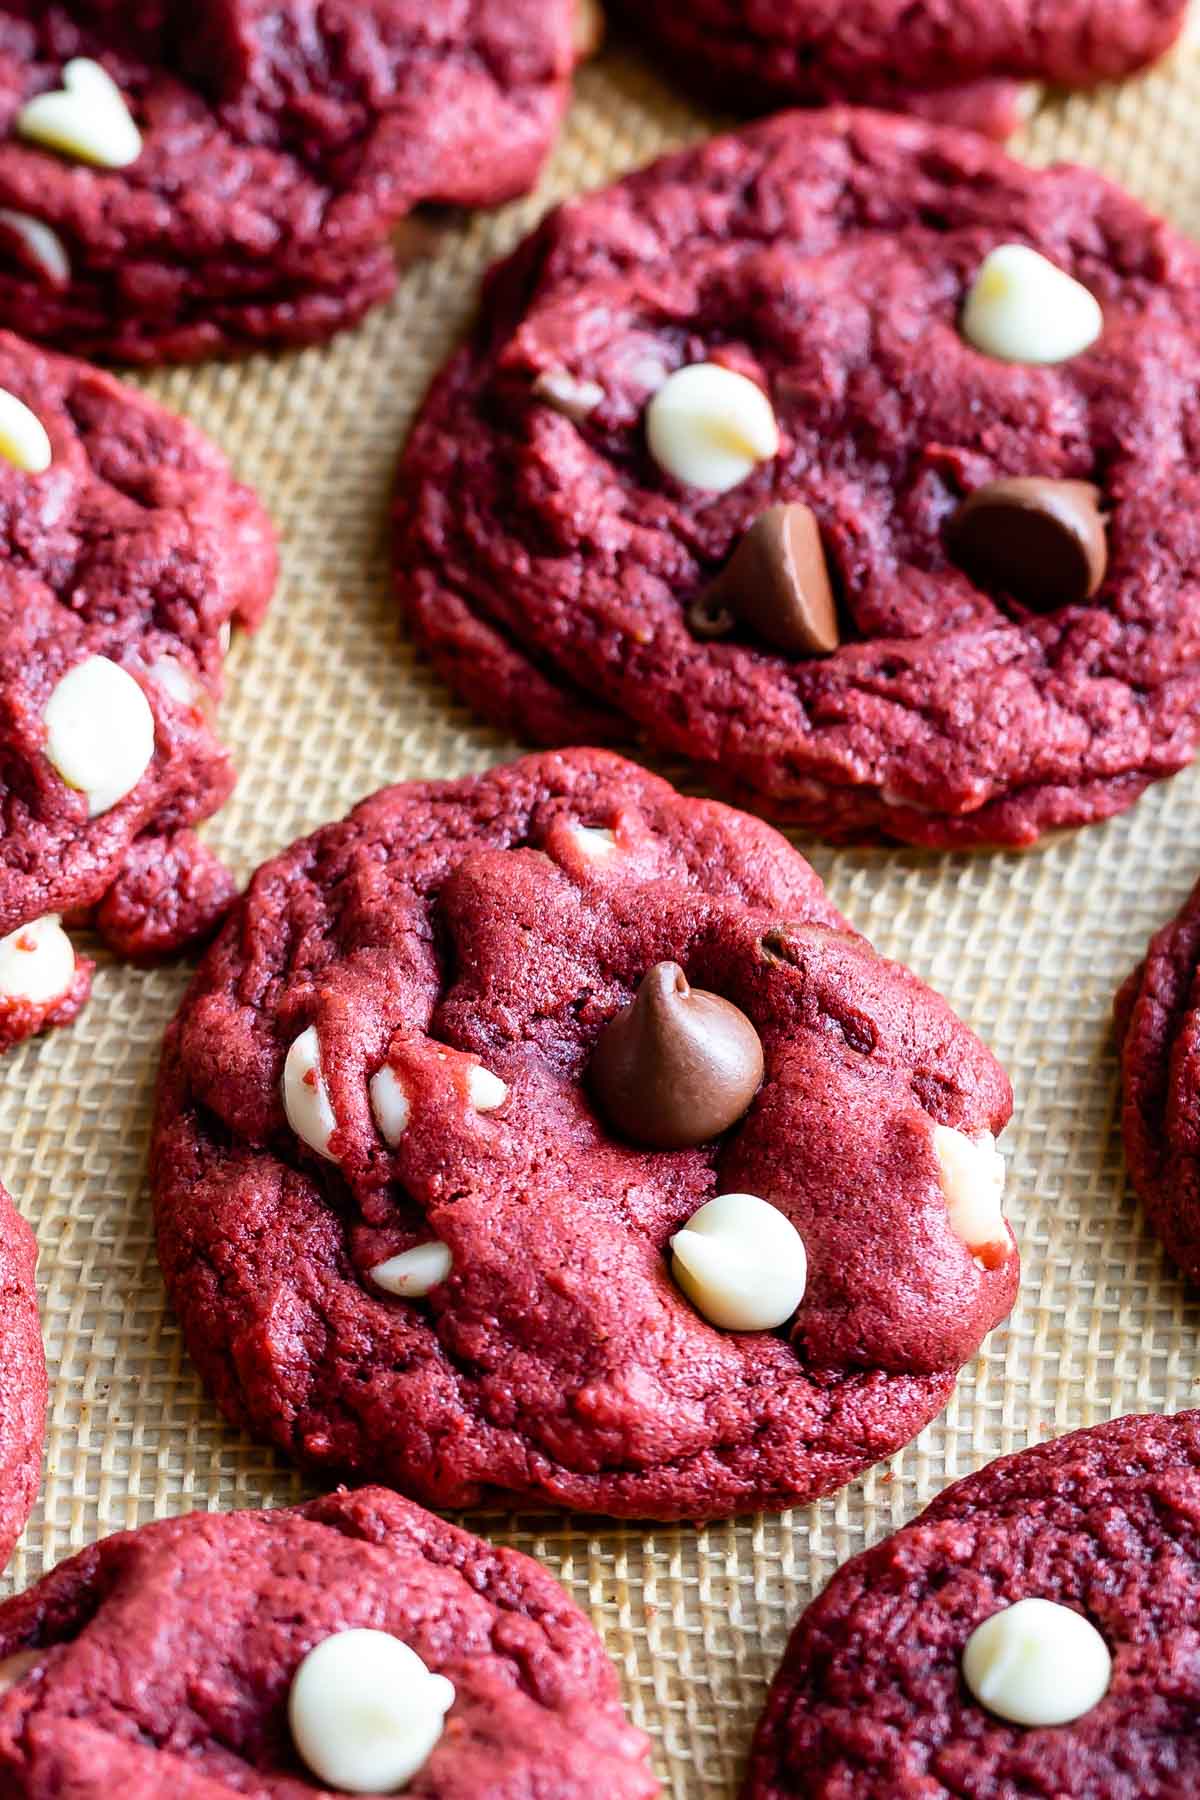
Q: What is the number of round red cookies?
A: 9